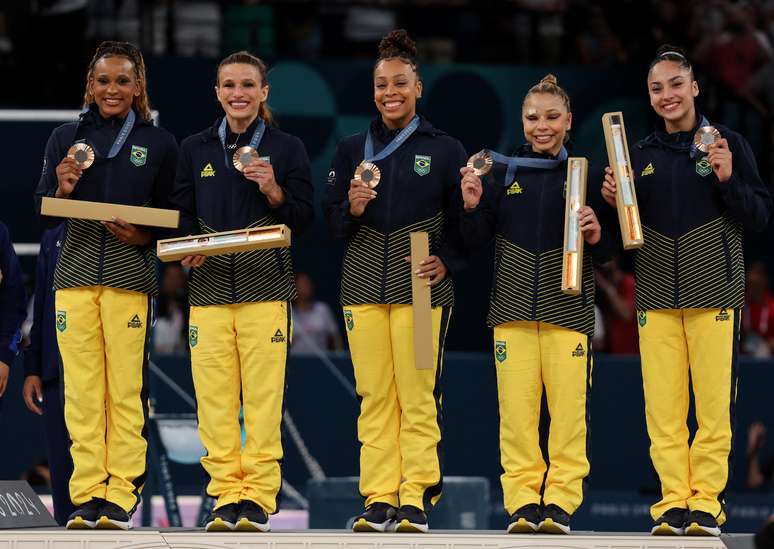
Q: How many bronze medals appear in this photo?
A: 5